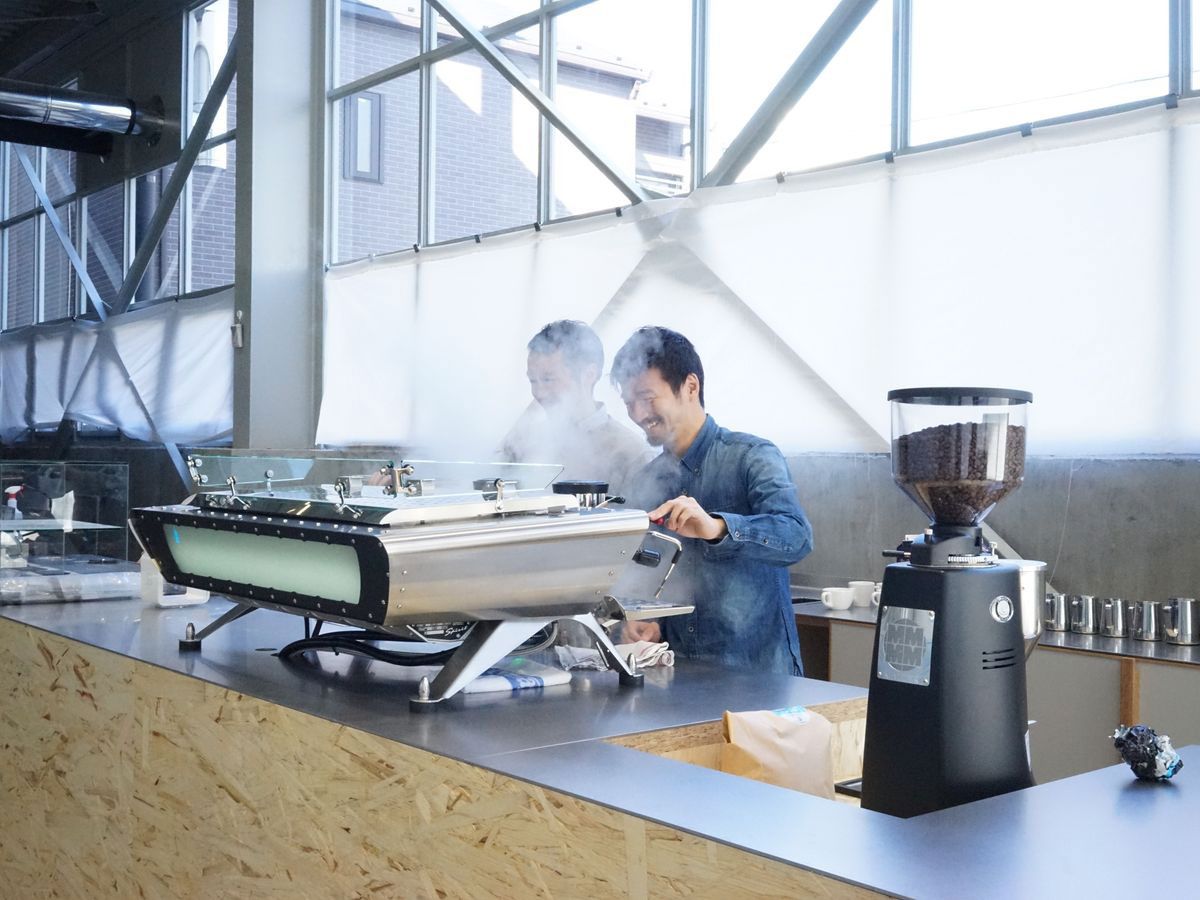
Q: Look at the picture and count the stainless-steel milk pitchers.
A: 5